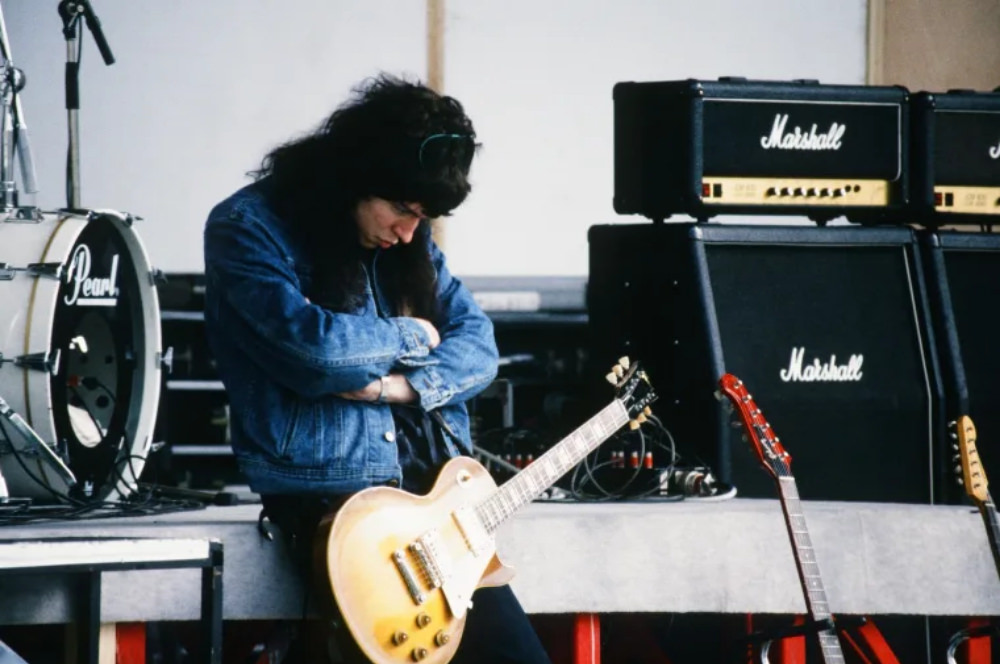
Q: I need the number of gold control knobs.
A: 4